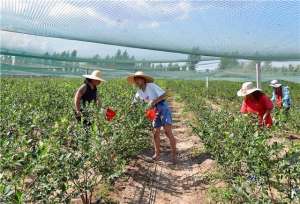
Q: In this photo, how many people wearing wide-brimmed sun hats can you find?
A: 4